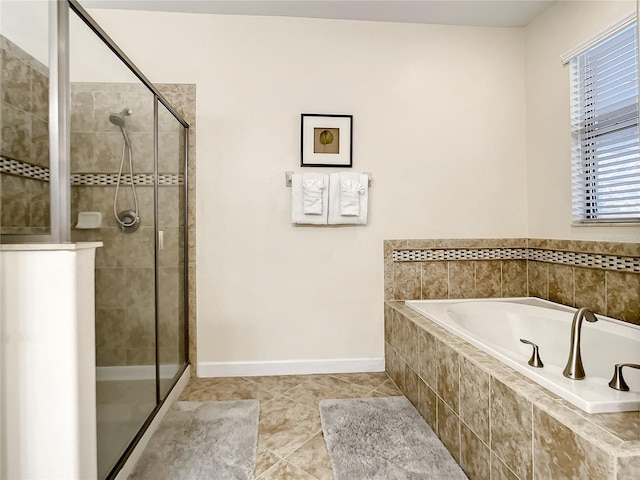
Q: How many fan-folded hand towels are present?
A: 2